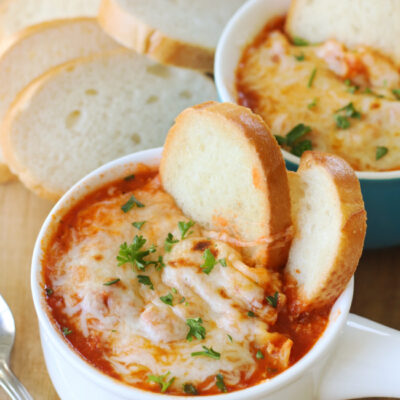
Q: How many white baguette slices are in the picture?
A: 7